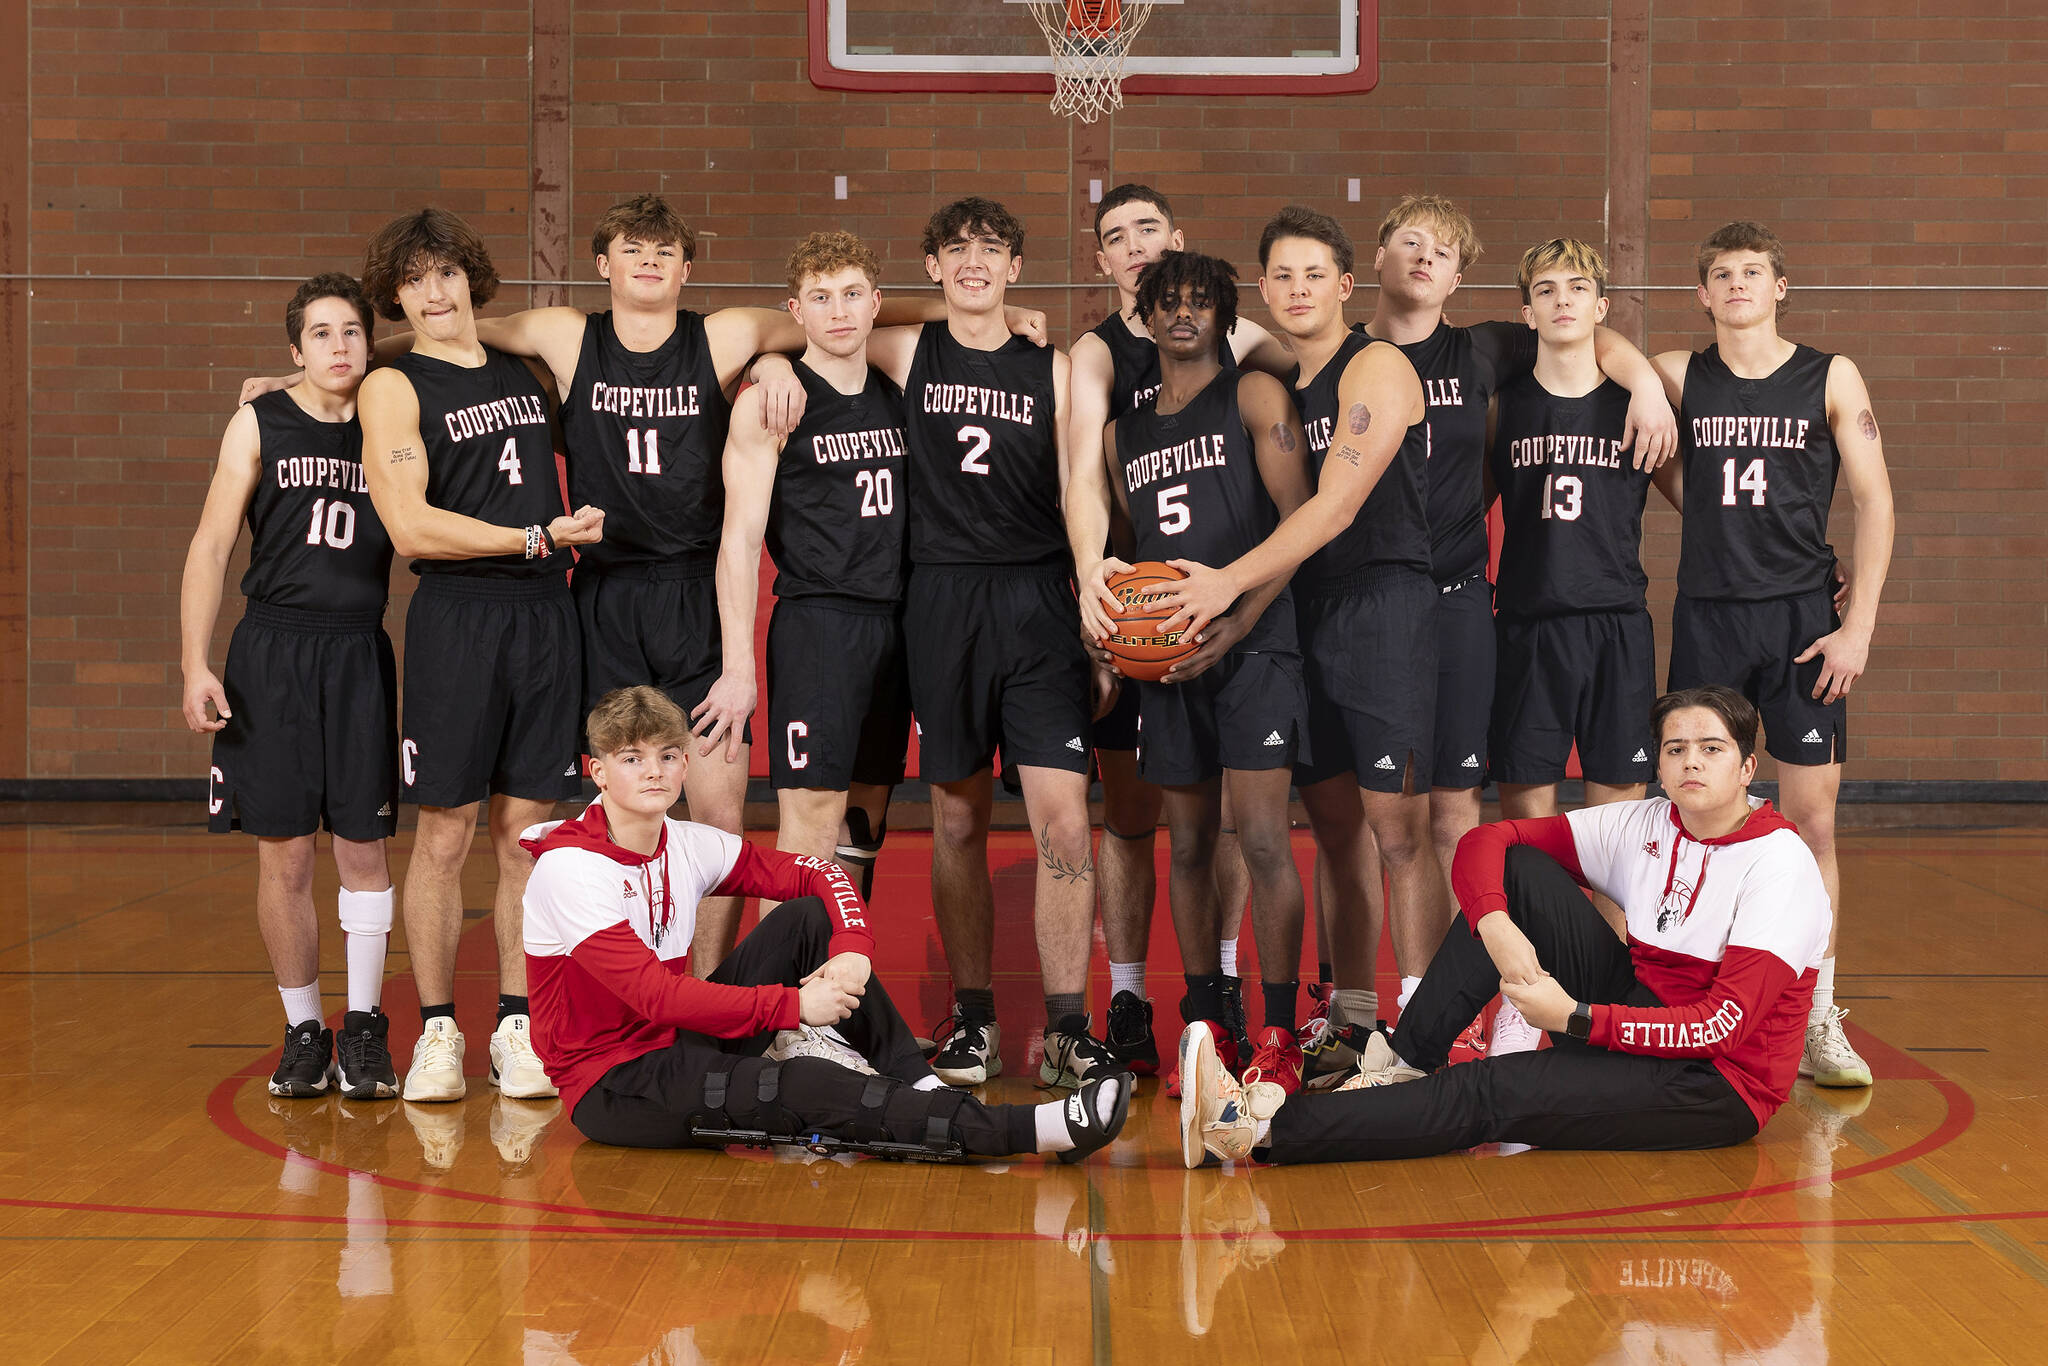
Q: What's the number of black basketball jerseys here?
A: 11